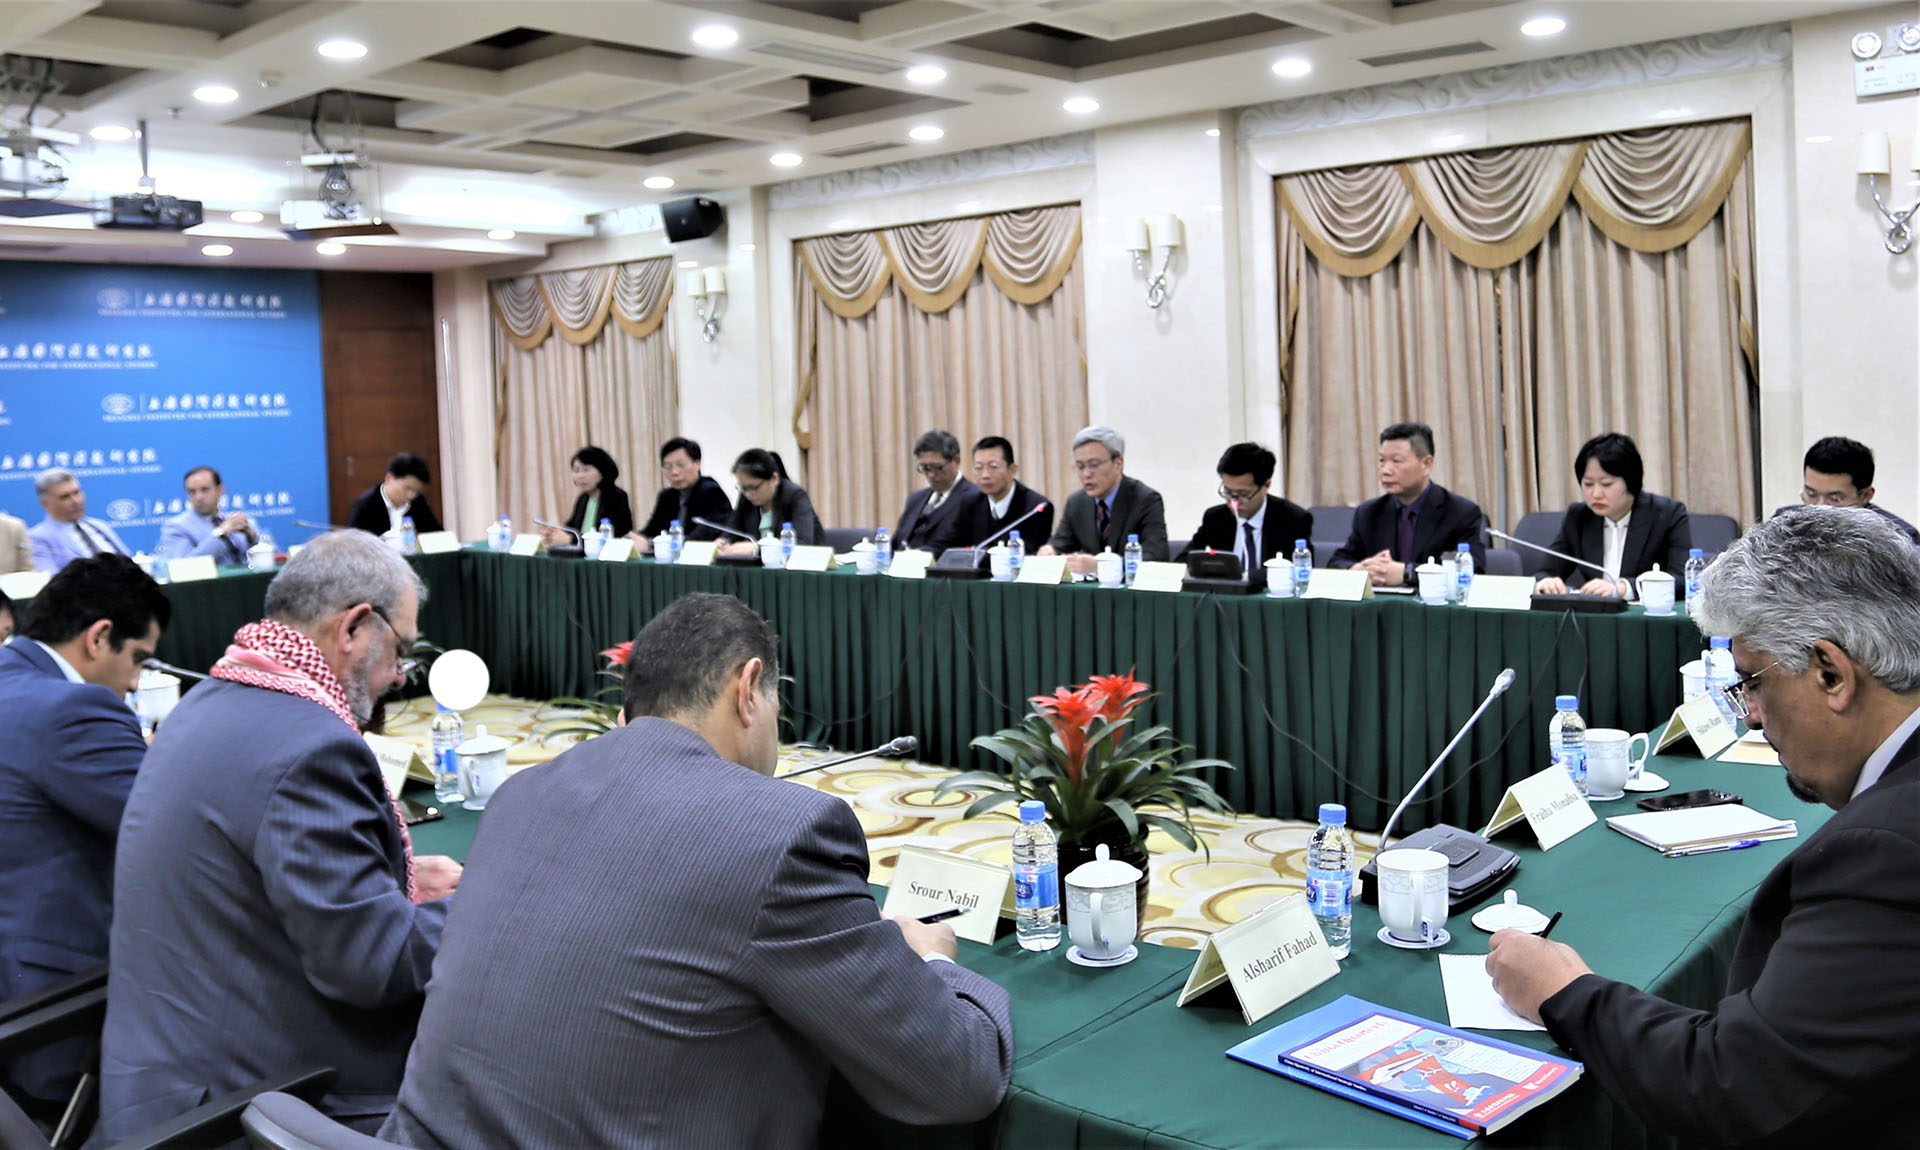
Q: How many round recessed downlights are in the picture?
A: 15